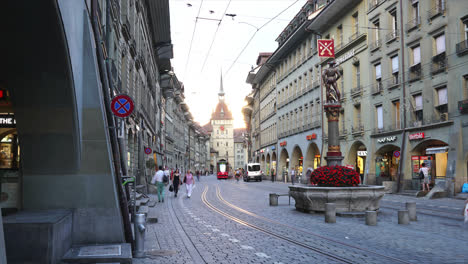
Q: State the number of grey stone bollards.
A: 5